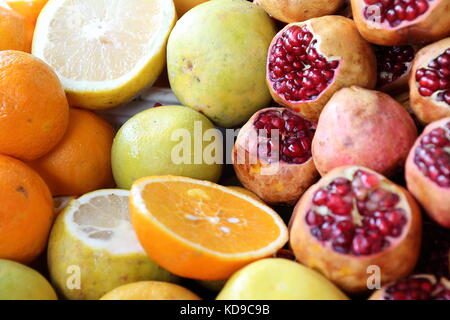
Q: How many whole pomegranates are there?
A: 1